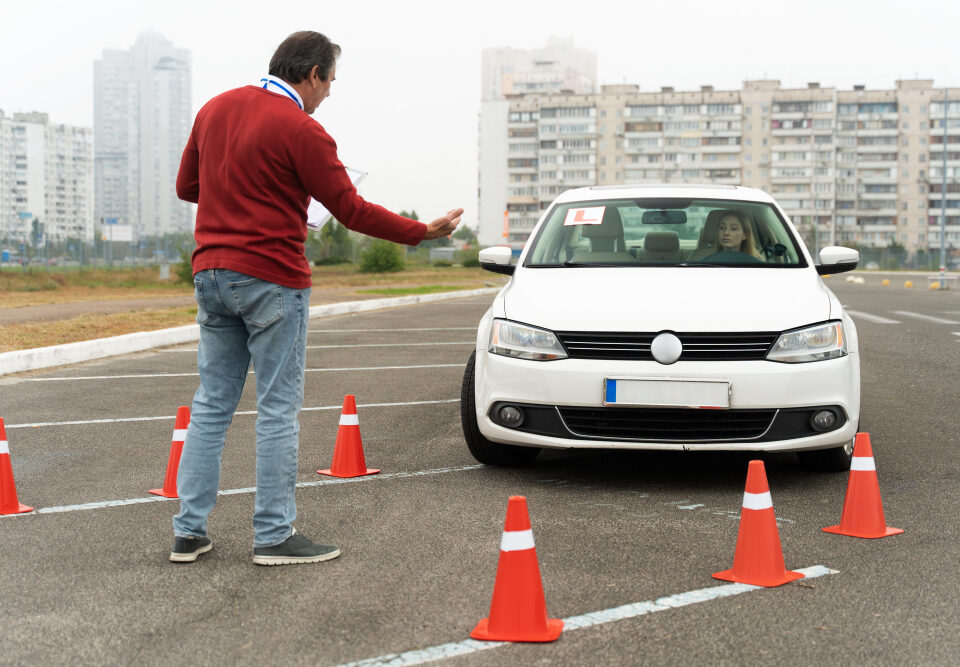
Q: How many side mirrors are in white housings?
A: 2